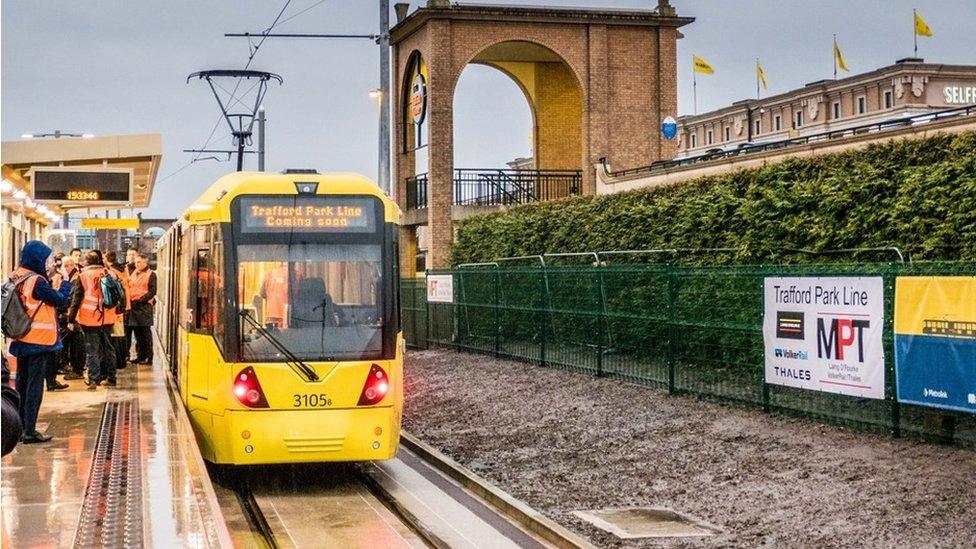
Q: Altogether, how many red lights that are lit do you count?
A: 2